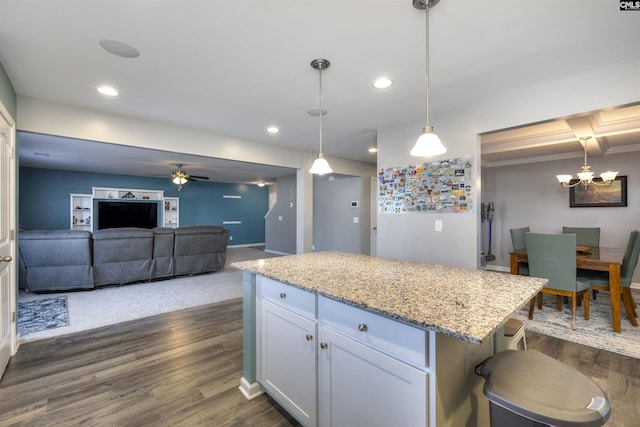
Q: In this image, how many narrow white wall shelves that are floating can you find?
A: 2